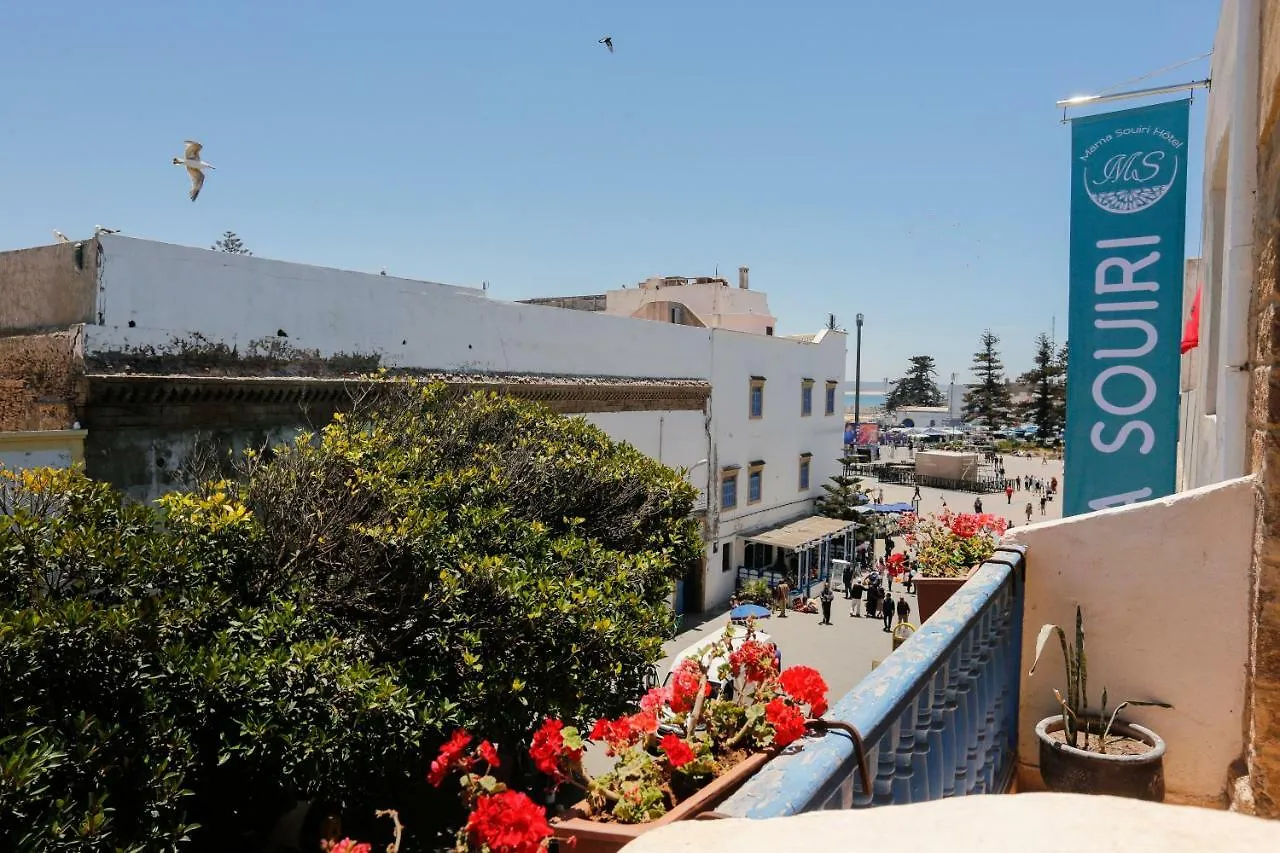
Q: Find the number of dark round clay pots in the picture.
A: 1